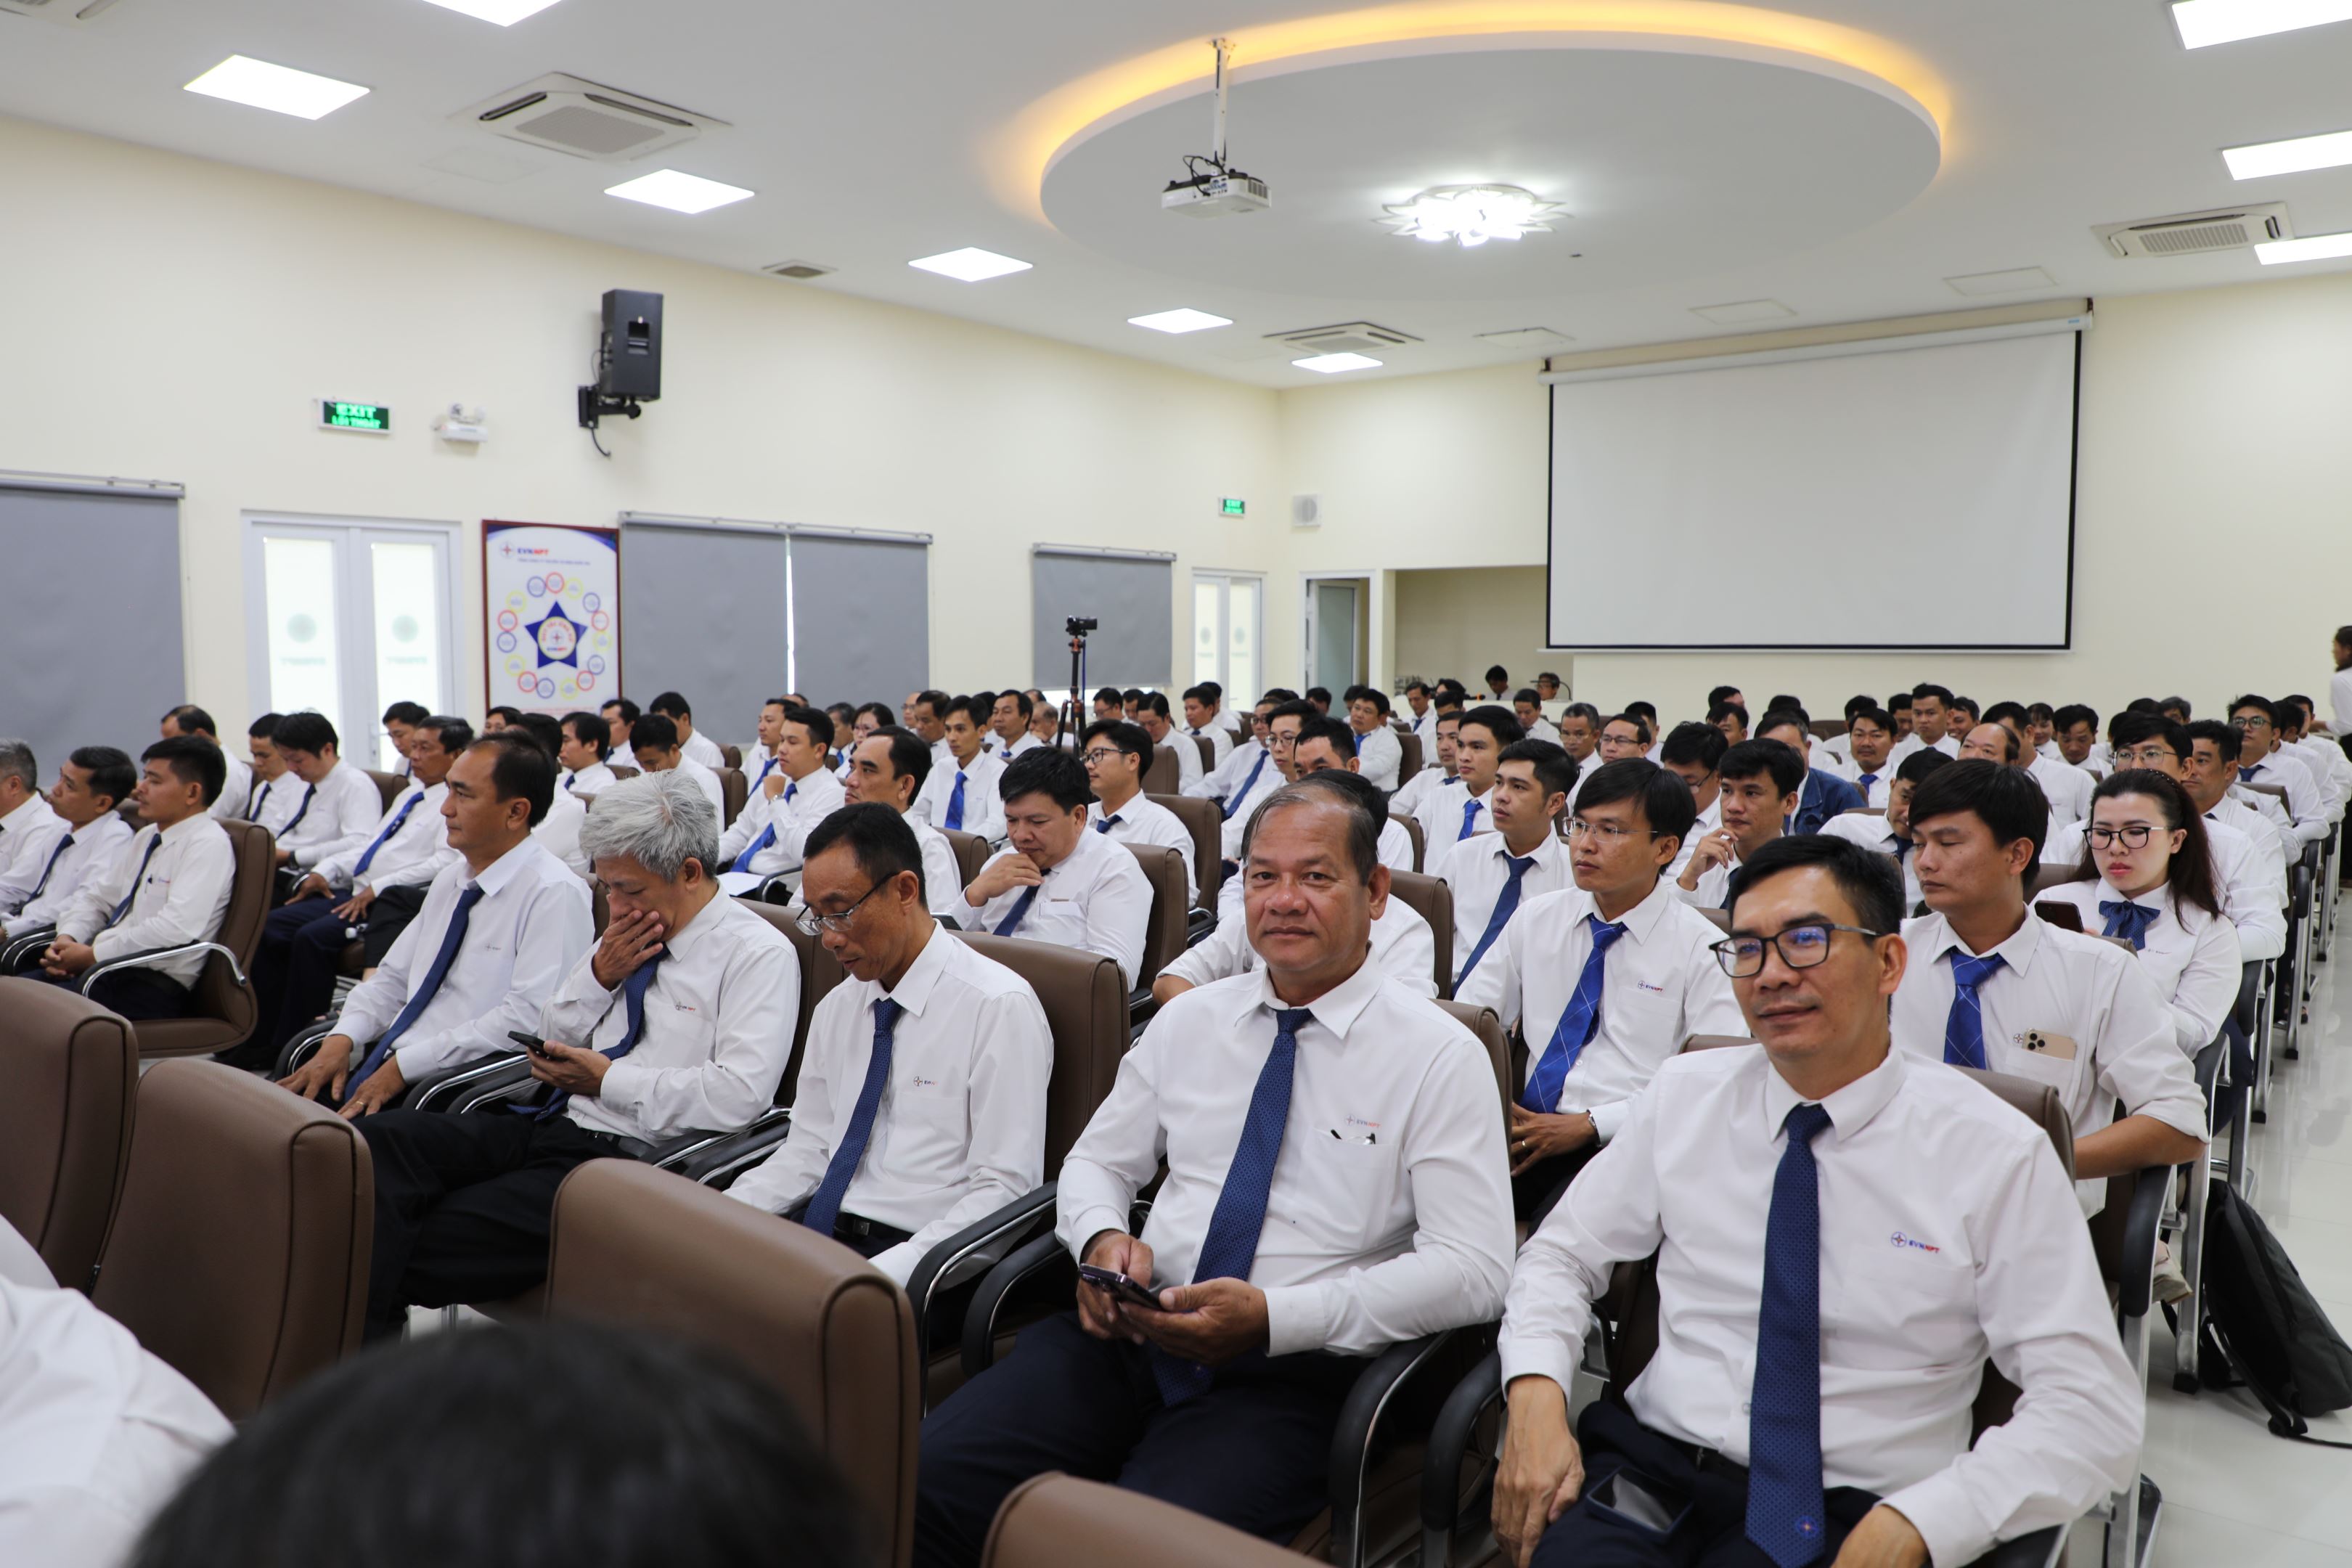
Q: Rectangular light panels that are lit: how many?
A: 9